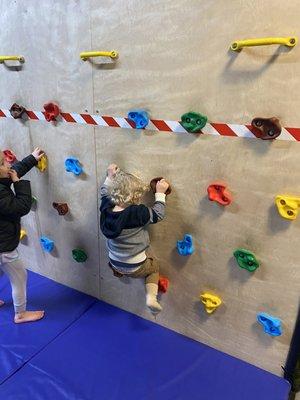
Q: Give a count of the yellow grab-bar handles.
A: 3